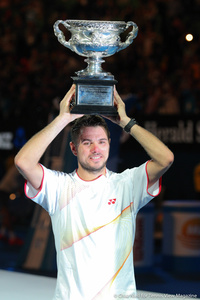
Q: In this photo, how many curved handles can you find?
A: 2